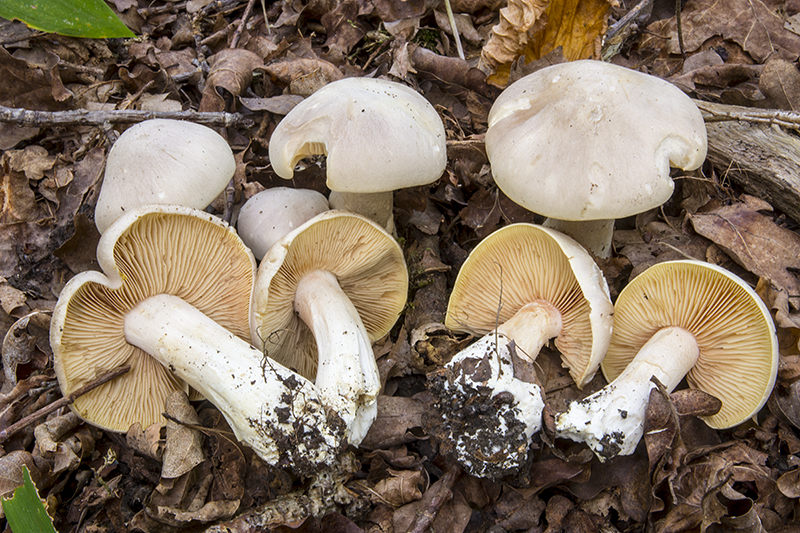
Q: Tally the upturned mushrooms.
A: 4